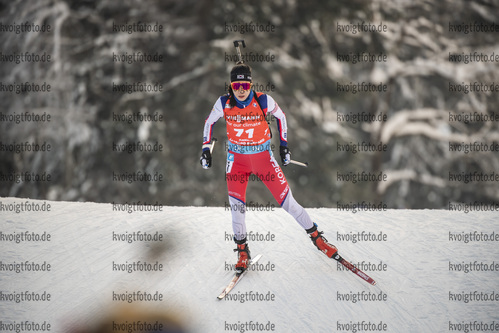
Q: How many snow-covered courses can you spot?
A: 1